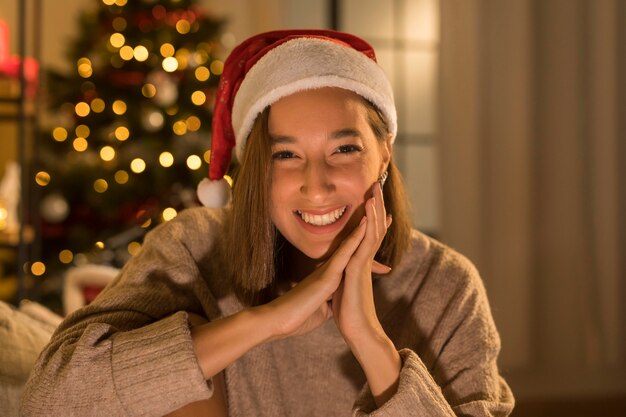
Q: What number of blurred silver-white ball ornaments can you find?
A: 3